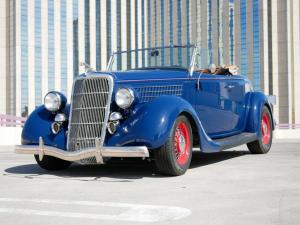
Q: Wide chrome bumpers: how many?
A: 1